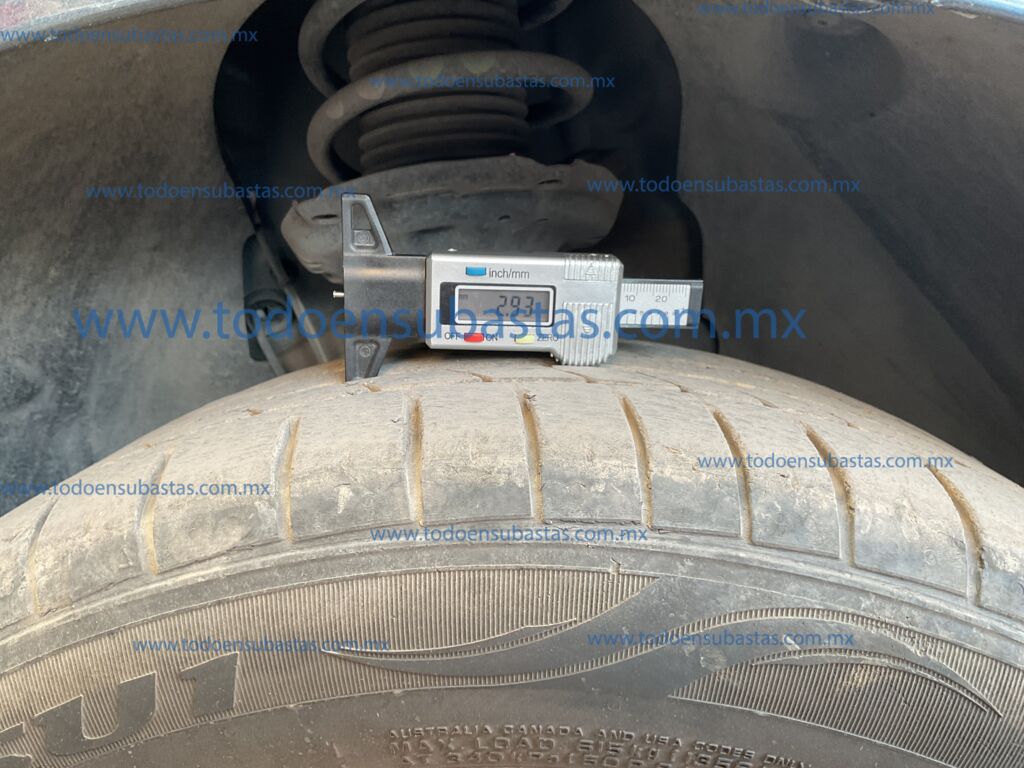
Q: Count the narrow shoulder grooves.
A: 9